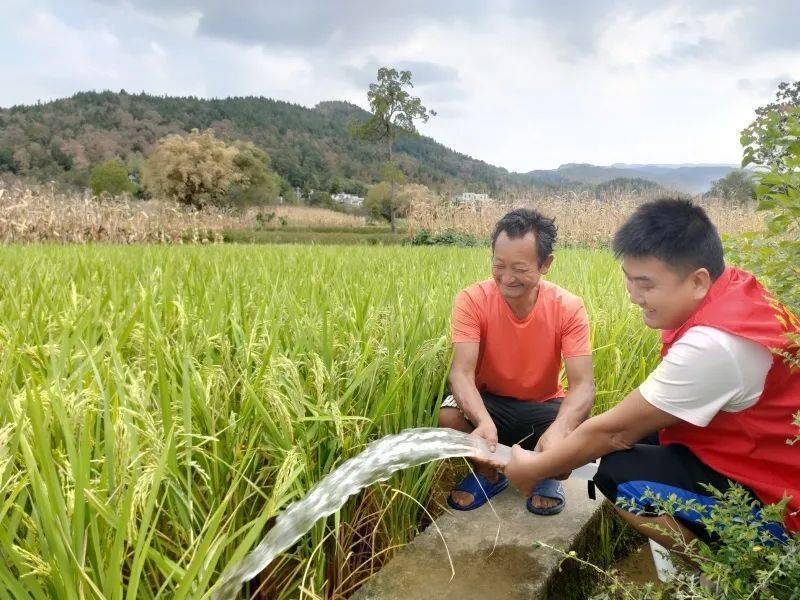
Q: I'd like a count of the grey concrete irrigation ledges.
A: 1